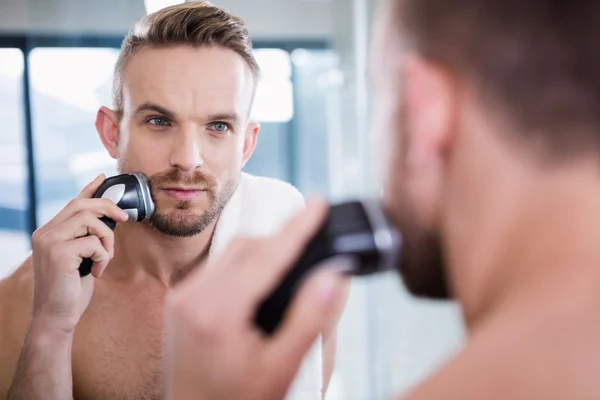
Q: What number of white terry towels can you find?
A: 1